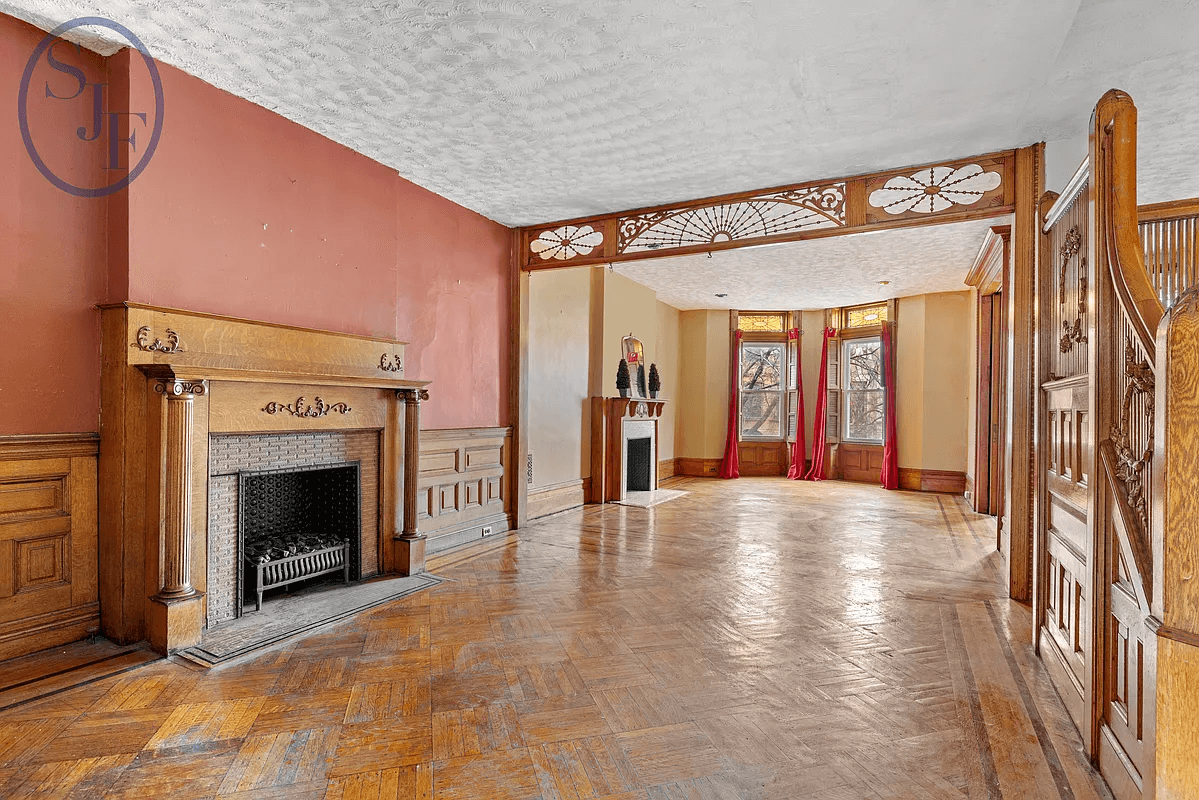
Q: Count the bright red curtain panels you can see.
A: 4